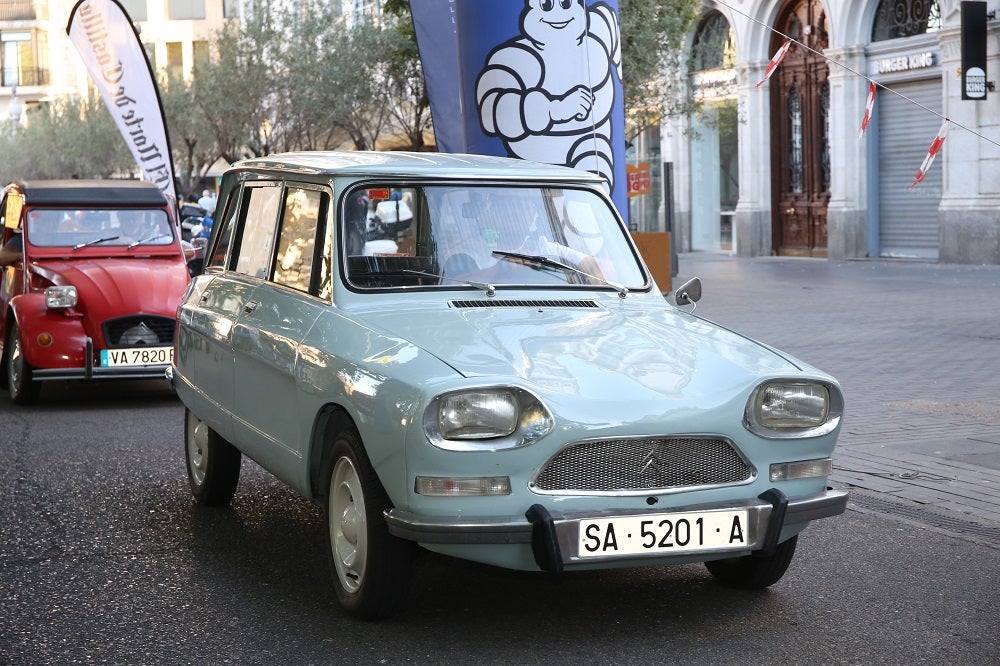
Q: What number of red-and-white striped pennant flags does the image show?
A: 3